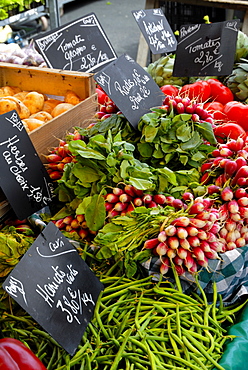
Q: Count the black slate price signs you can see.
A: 6